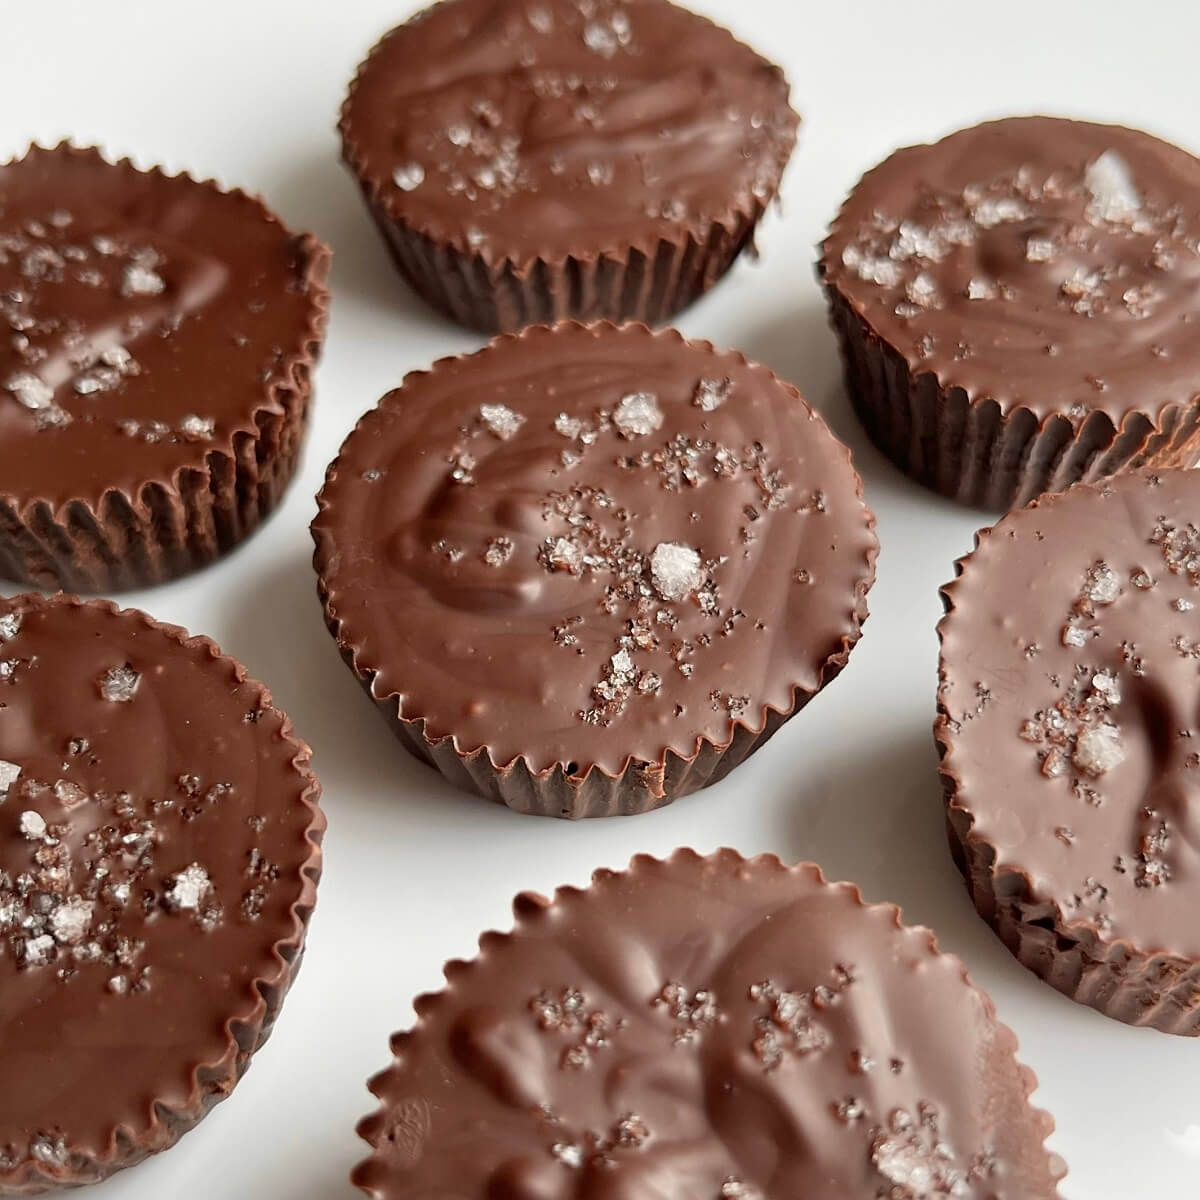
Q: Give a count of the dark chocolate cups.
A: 7